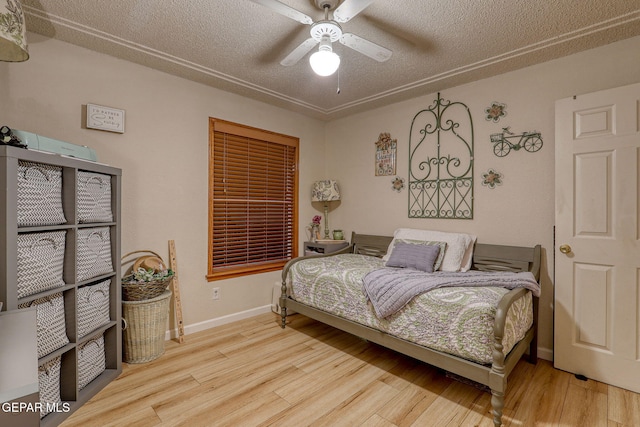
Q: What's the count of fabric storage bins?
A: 8